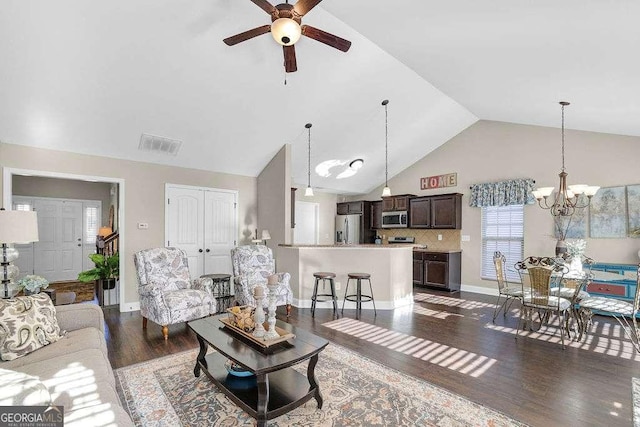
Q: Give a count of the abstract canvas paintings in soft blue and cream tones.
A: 3